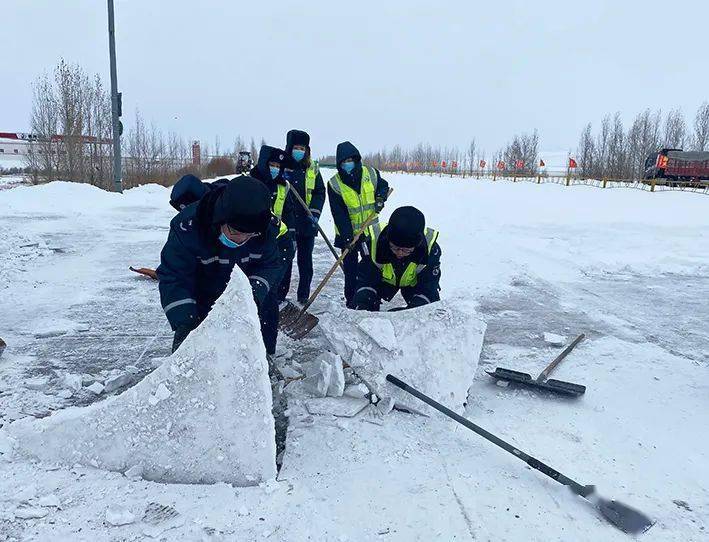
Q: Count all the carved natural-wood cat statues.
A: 0